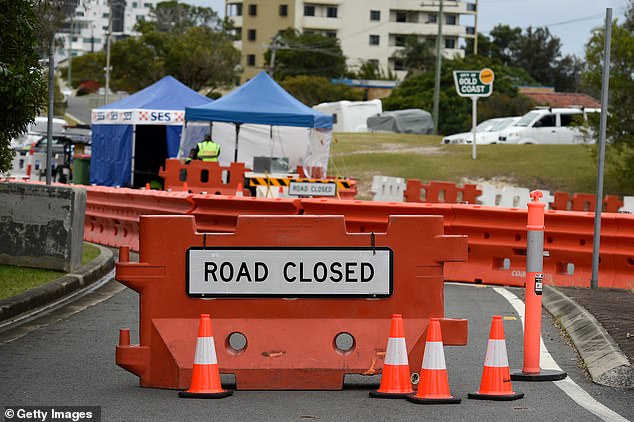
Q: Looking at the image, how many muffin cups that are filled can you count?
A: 0